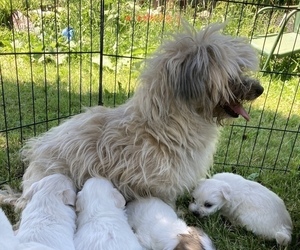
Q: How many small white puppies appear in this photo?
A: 5